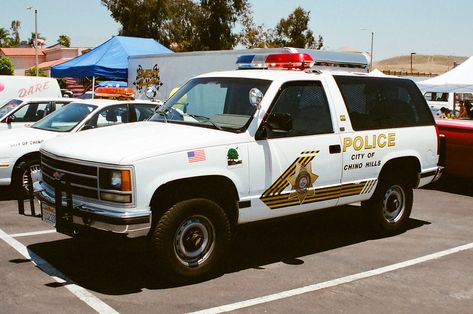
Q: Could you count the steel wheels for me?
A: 2